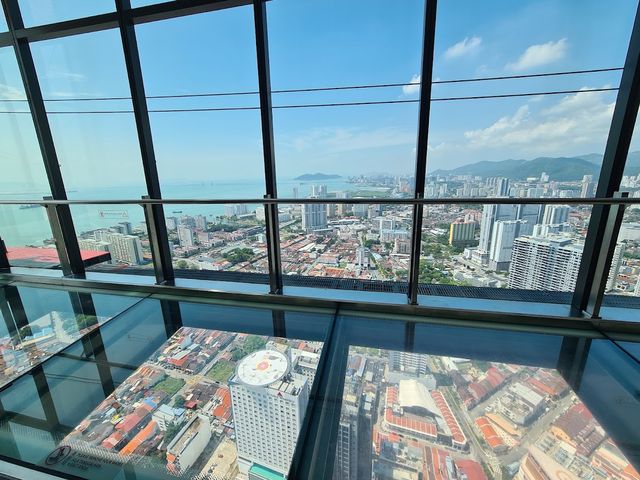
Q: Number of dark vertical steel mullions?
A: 5